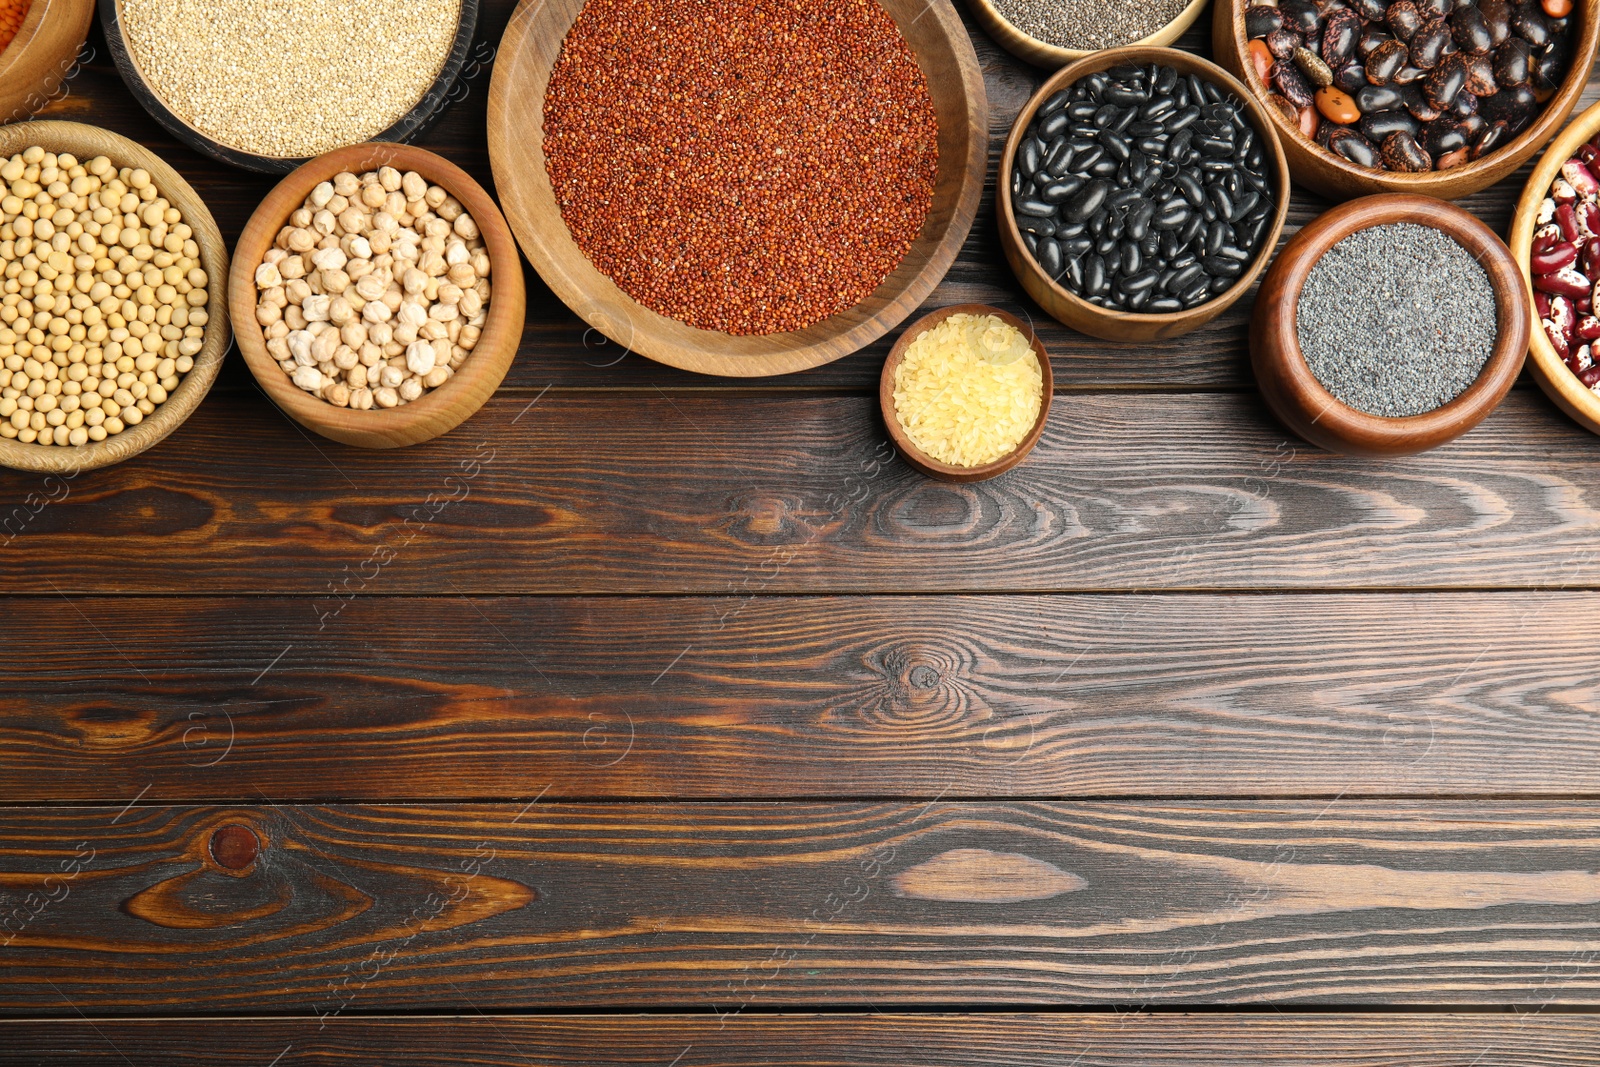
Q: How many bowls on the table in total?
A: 11